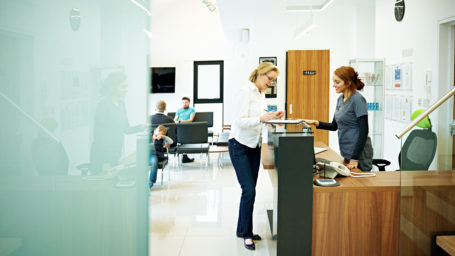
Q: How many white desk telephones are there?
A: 1